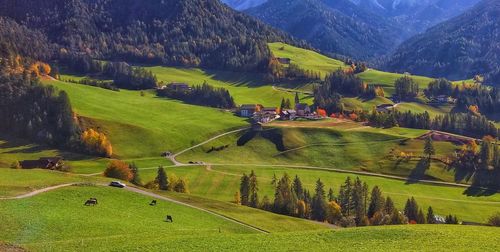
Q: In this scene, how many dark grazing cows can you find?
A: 3